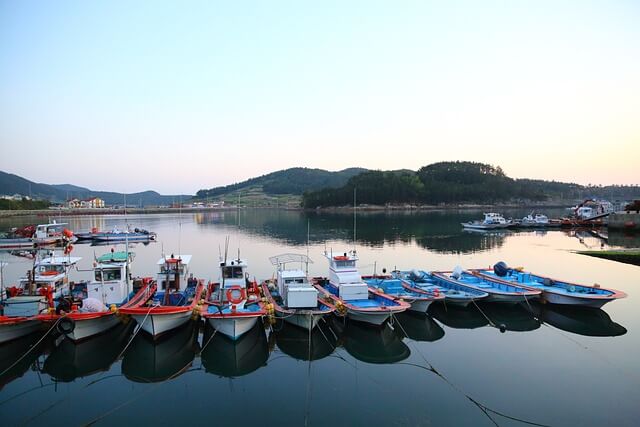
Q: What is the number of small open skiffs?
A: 4